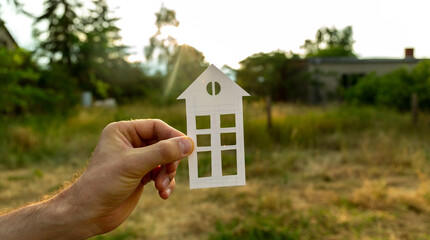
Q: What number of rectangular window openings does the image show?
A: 6